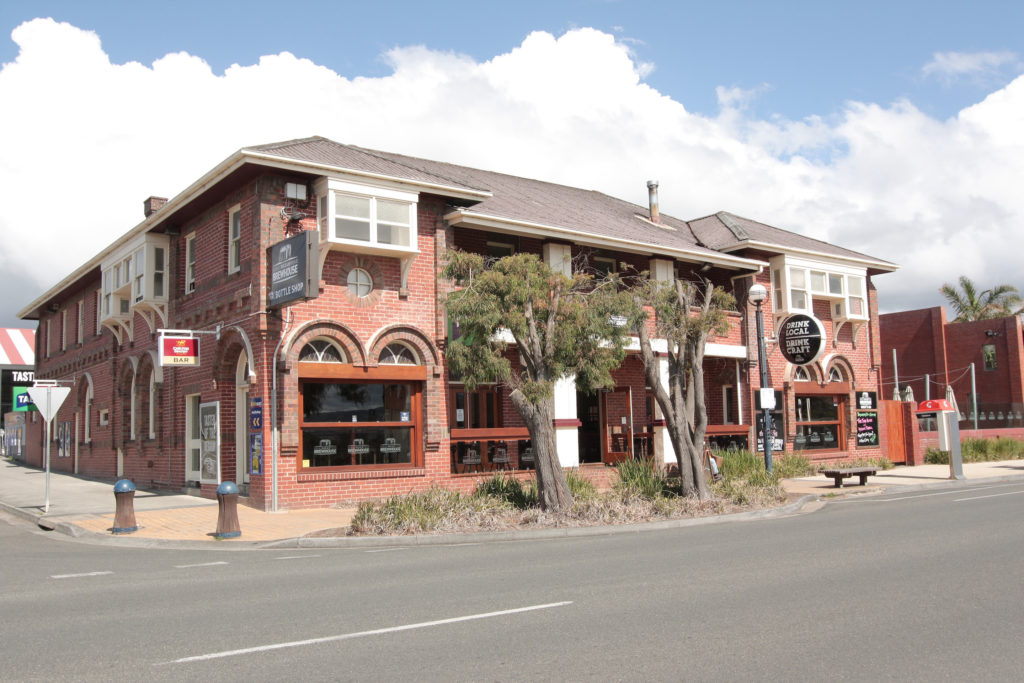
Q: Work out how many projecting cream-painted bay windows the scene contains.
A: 3